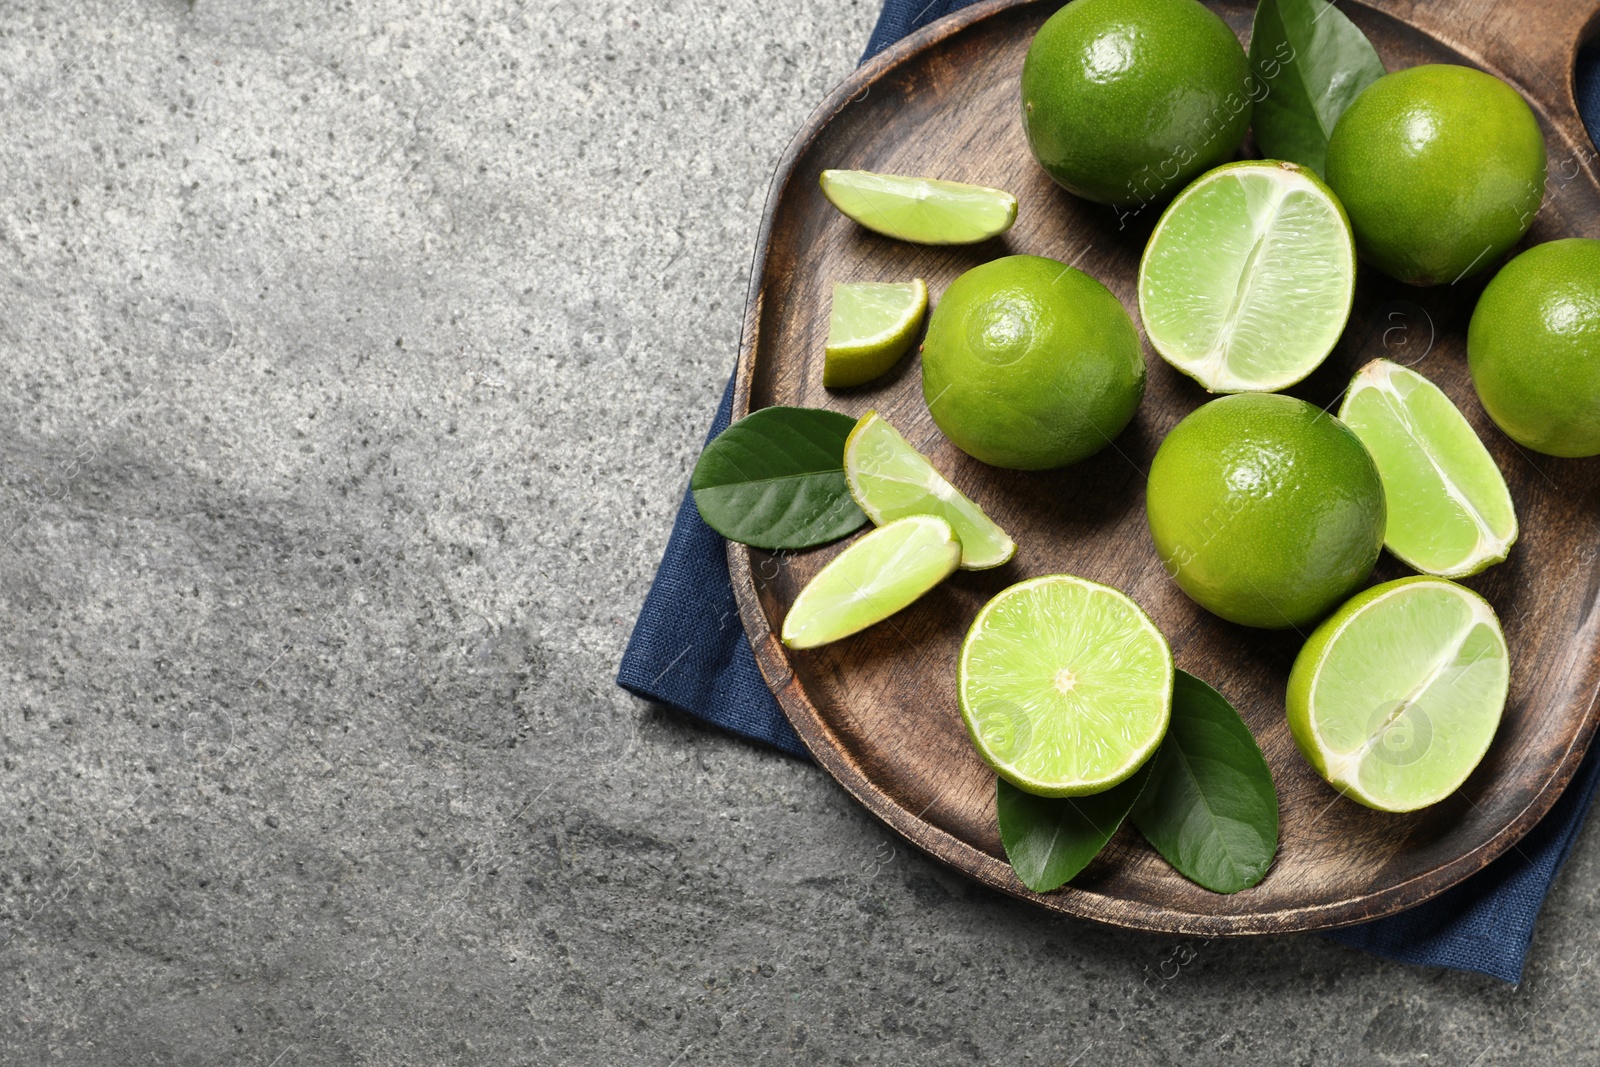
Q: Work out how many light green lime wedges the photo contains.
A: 5